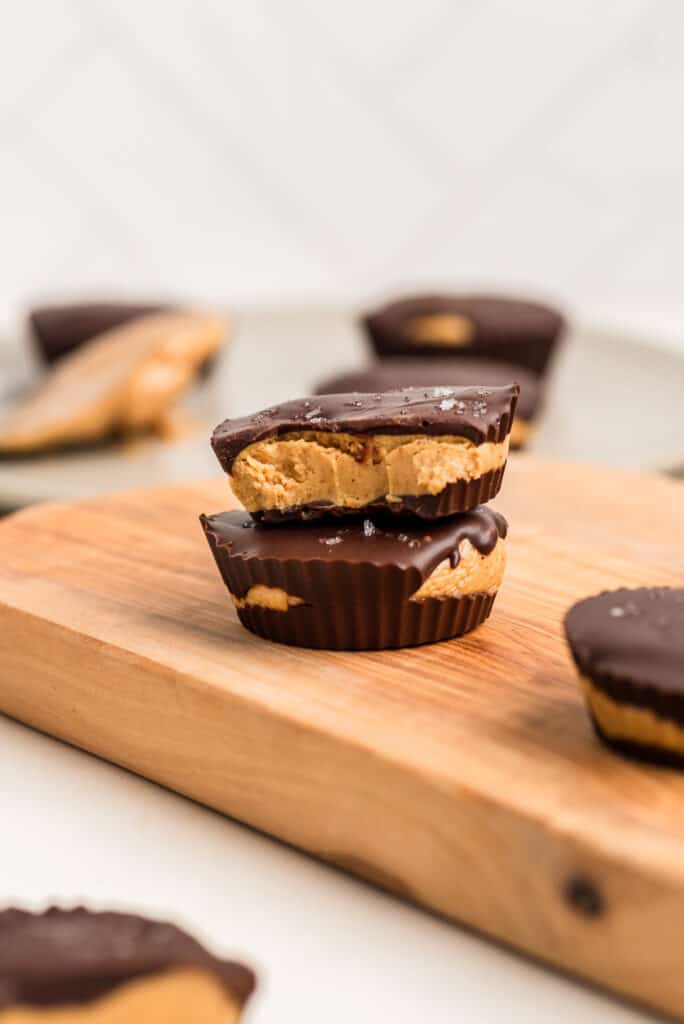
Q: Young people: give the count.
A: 0